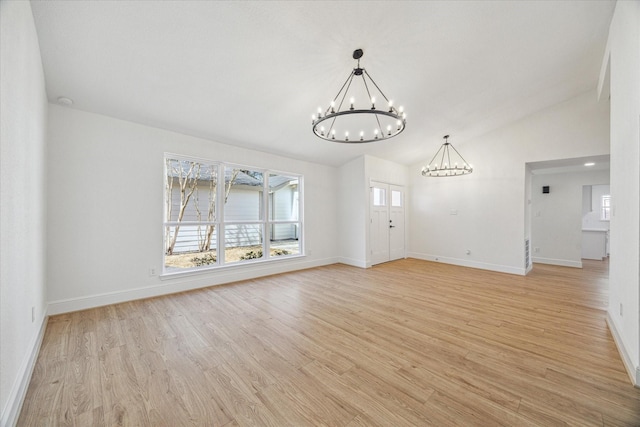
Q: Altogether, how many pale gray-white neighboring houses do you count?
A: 1